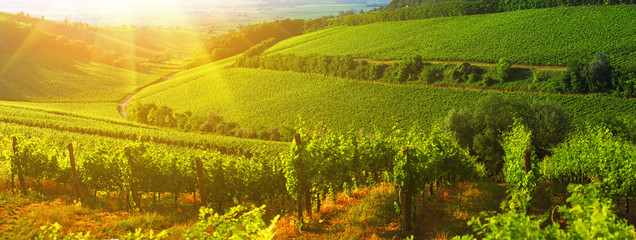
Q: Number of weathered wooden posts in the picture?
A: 7